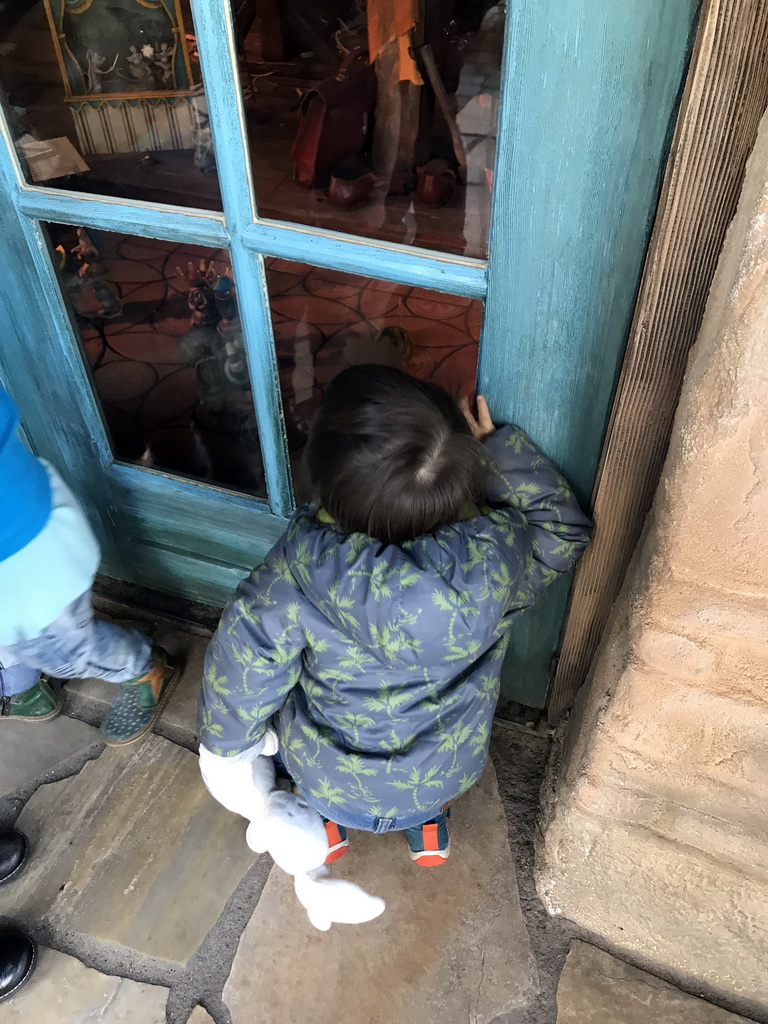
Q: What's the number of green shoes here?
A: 2